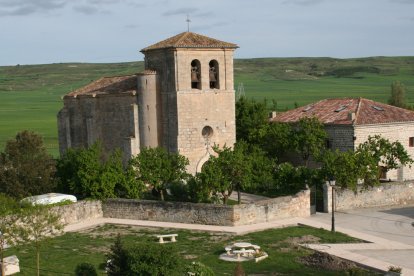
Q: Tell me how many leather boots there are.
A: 0